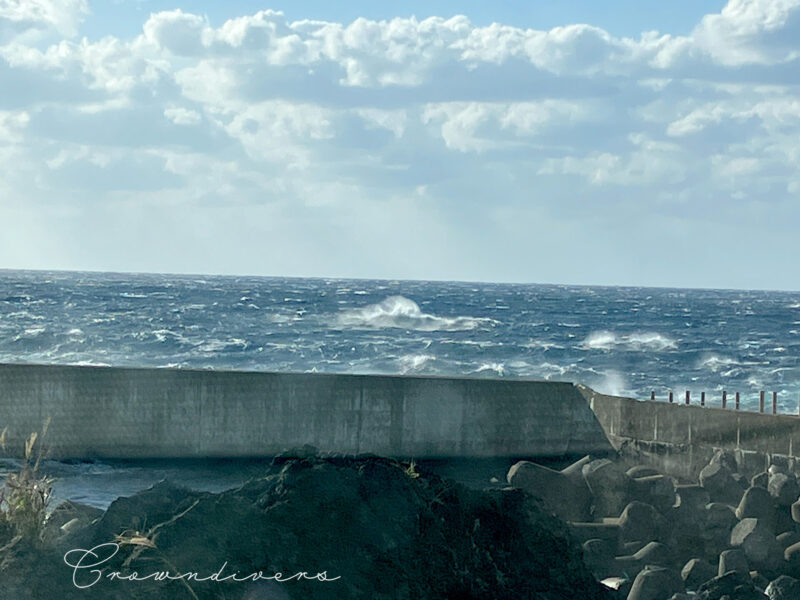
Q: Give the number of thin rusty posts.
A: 8